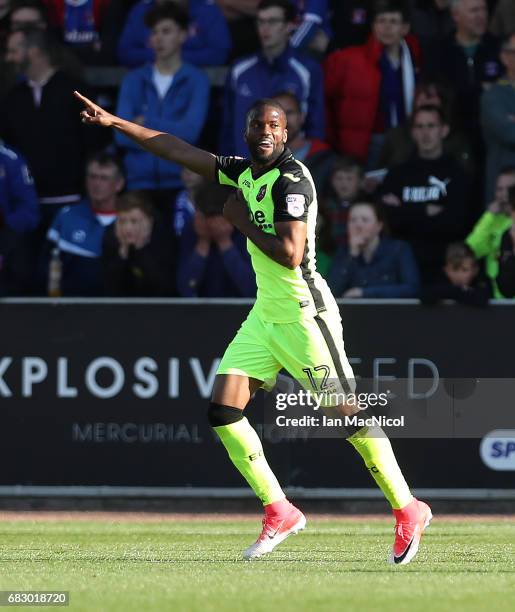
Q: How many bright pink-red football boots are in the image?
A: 2